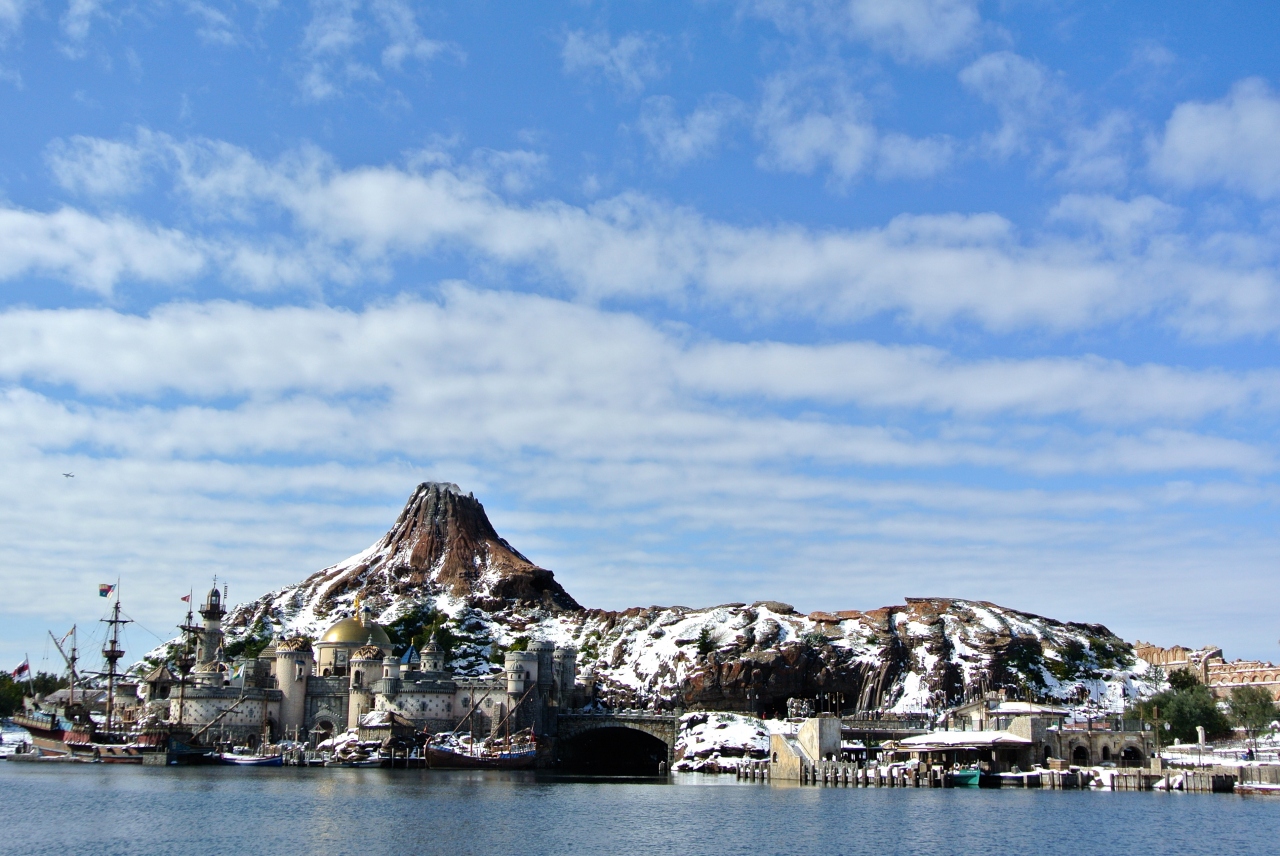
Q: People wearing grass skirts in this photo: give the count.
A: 0